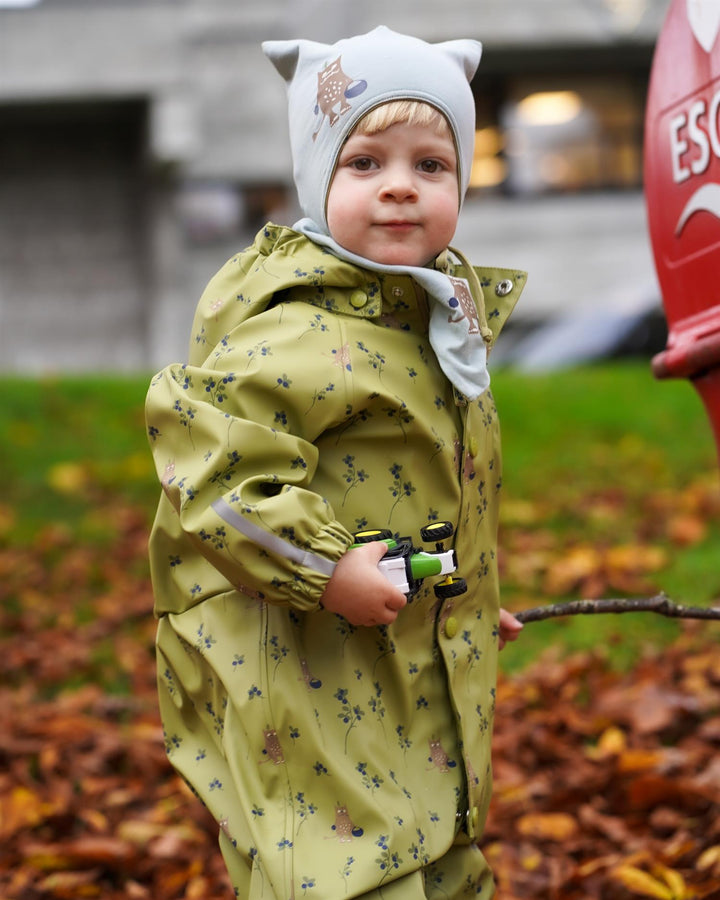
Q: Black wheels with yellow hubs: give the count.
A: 3